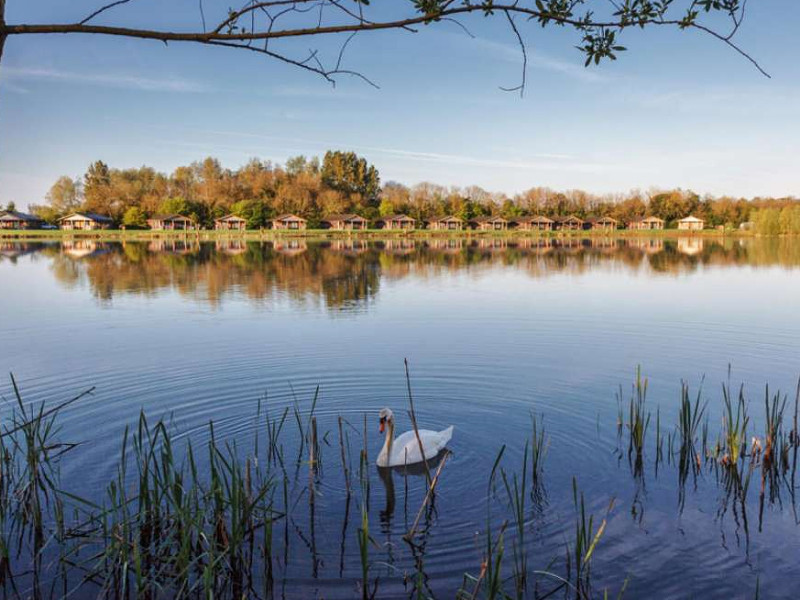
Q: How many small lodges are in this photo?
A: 14